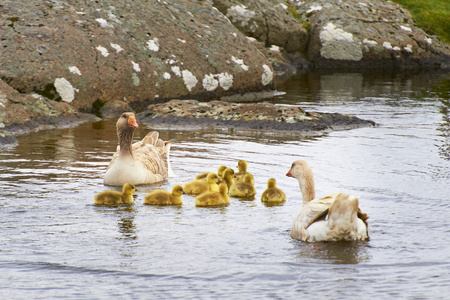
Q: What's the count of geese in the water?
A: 11